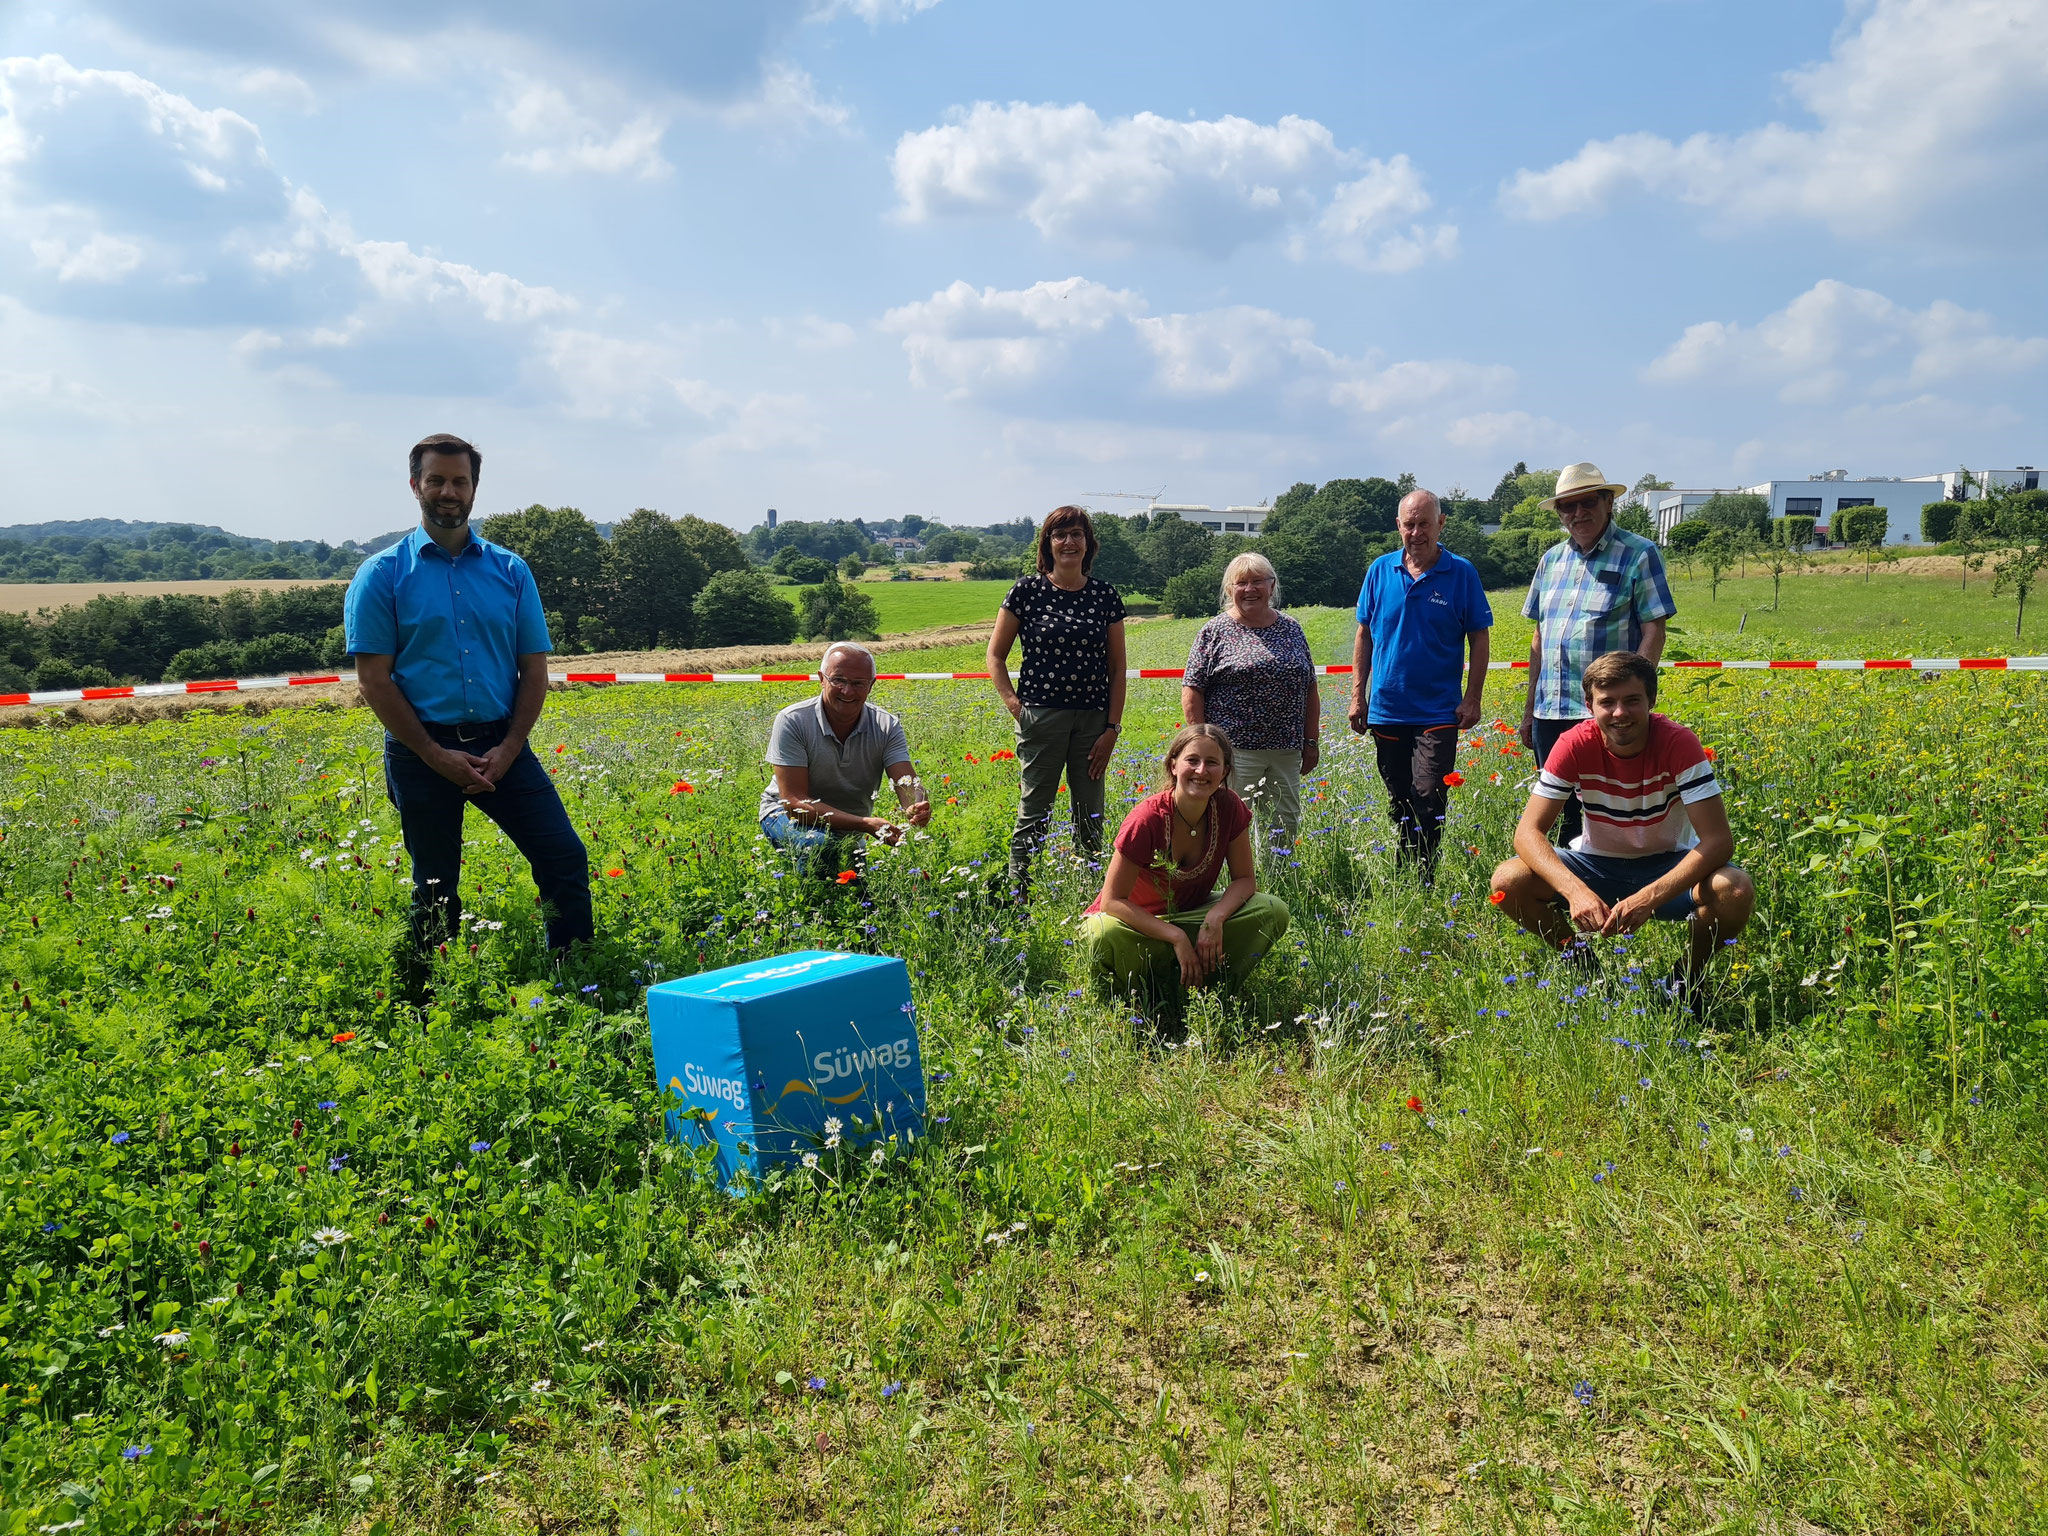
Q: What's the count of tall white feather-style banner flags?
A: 0